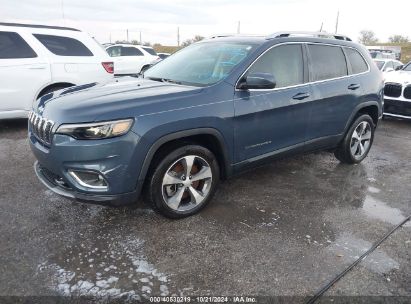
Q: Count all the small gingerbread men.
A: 0